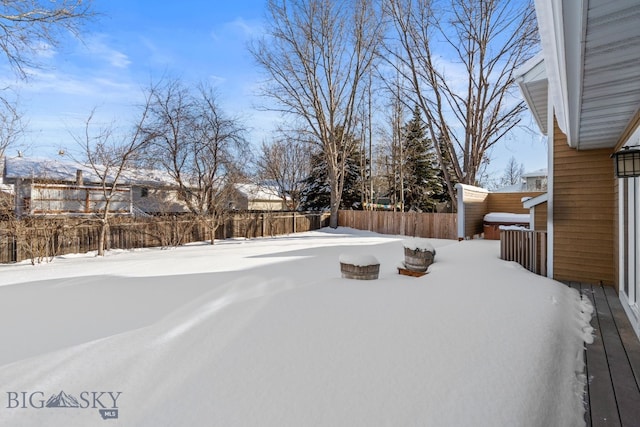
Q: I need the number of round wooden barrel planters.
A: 2